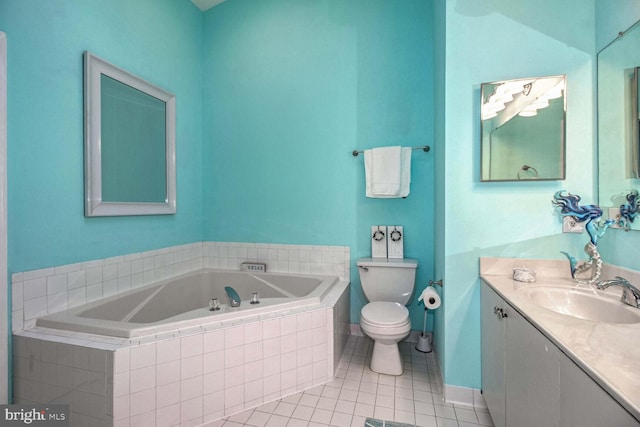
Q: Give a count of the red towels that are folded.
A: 0